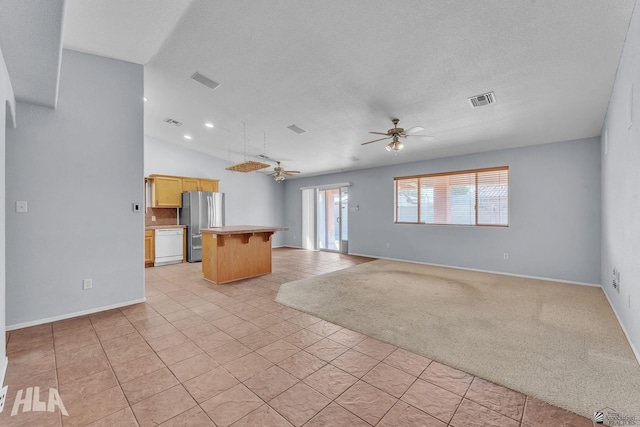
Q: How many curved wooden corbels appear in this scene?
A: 3